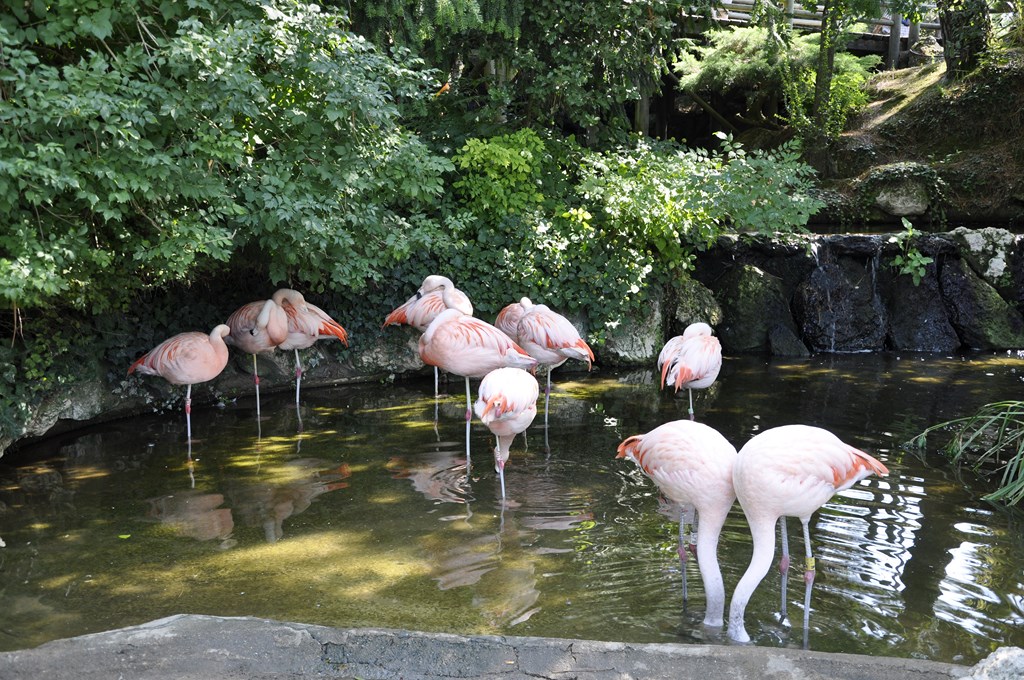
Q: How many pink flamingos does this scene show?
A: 11